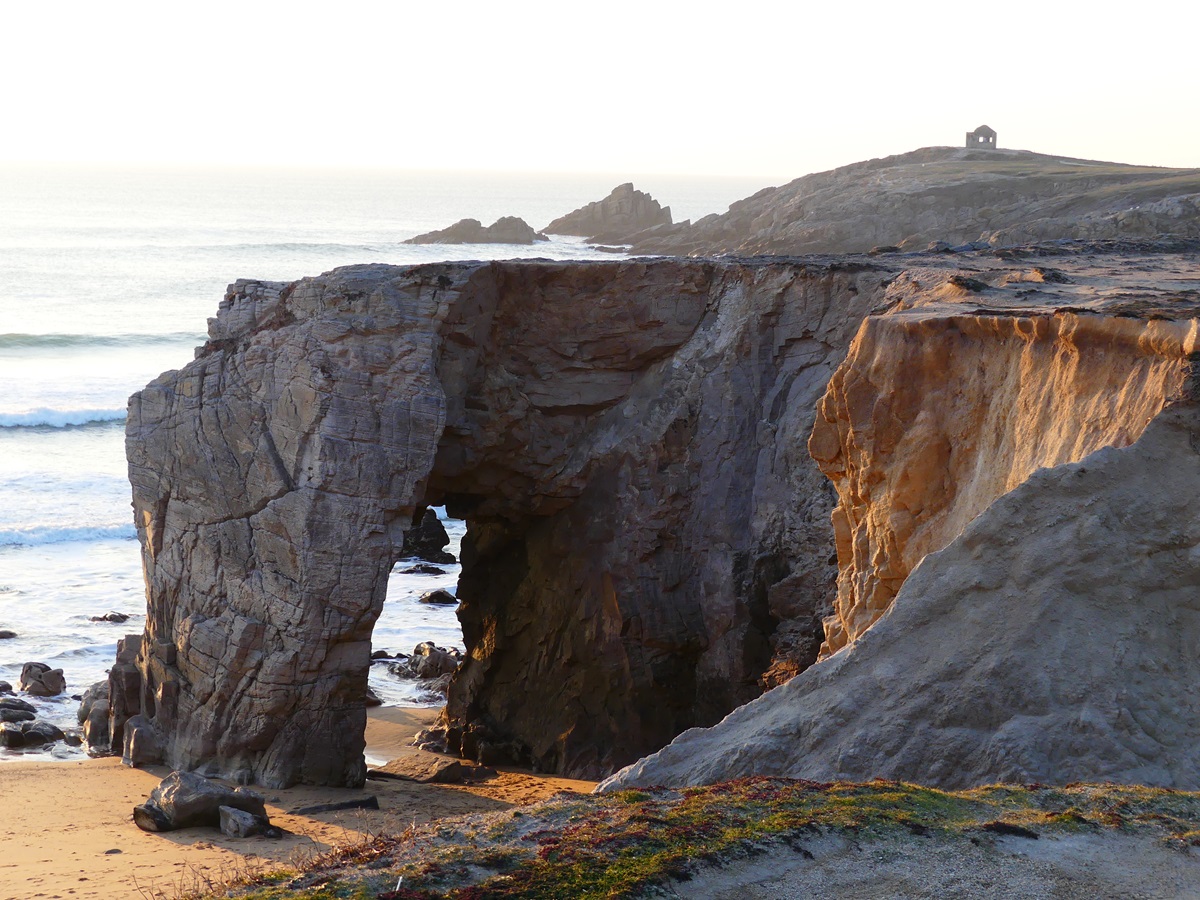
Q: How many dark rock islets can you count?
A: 2